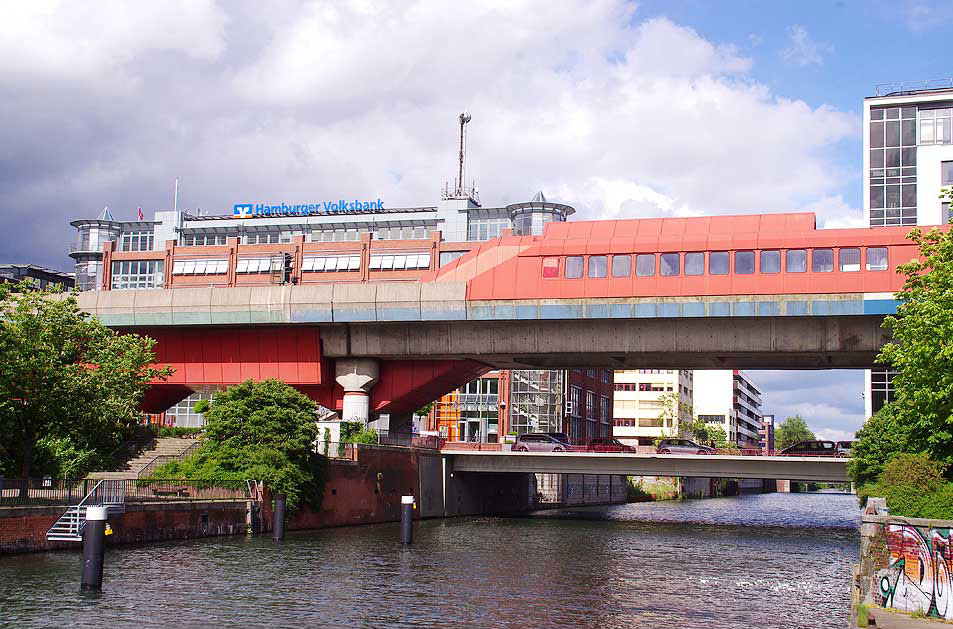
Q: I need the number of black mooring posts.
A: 3